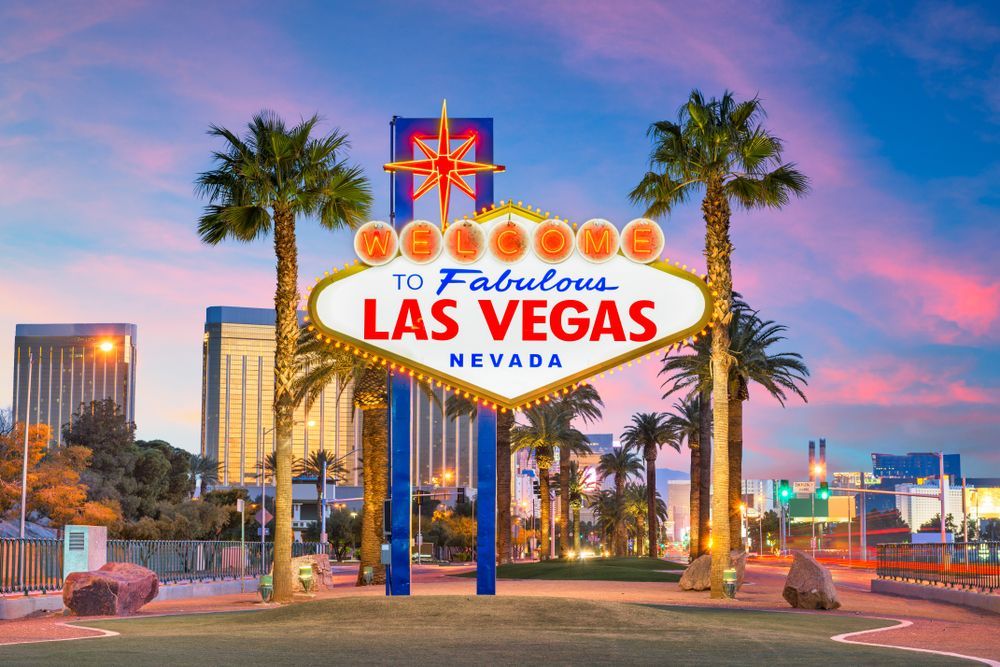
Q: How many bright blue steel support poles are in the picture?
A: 2